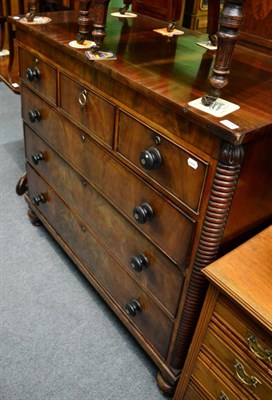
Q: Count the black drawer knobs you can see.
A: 8